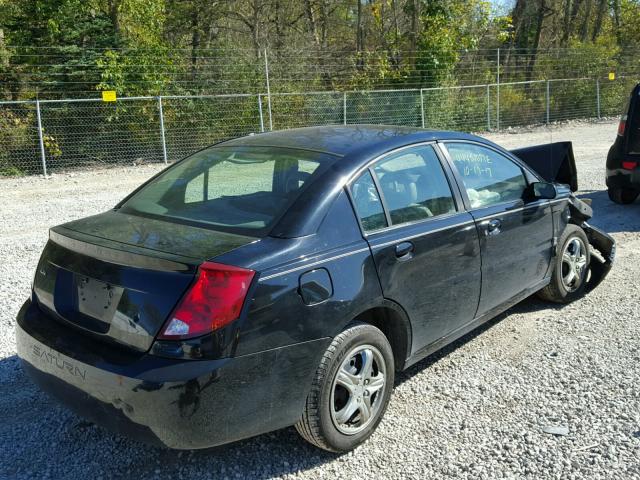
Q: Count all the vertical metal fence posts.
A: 10